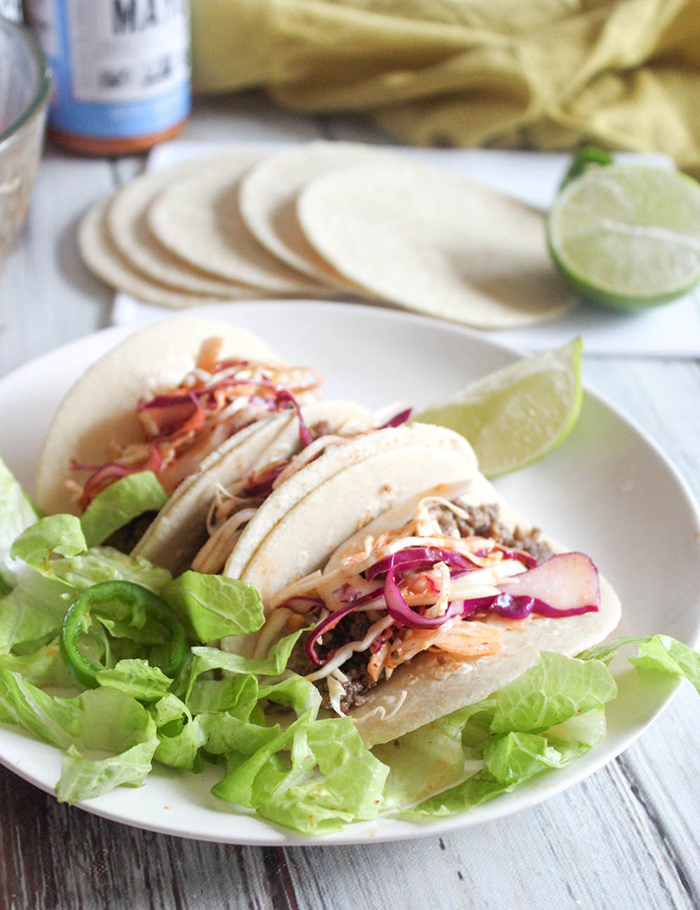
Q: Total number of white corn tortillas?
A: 8